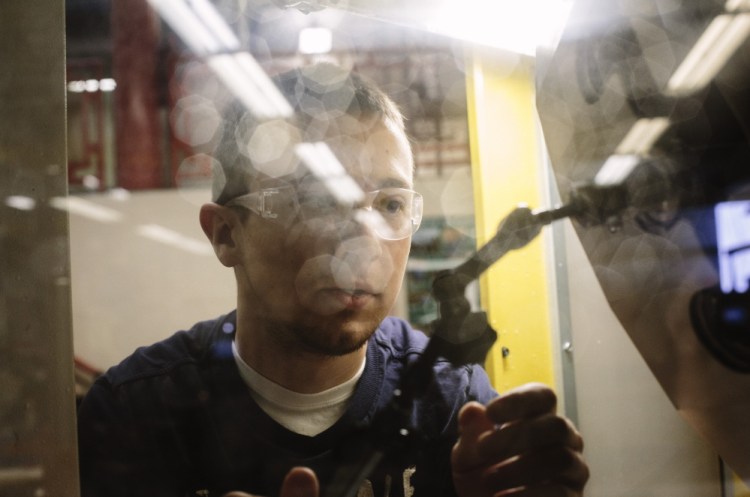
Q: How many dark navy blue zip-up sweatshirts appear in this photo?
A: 0